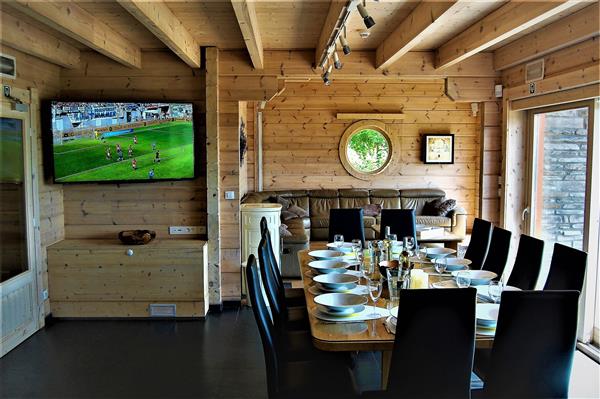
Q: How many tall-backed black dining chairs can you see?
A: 12